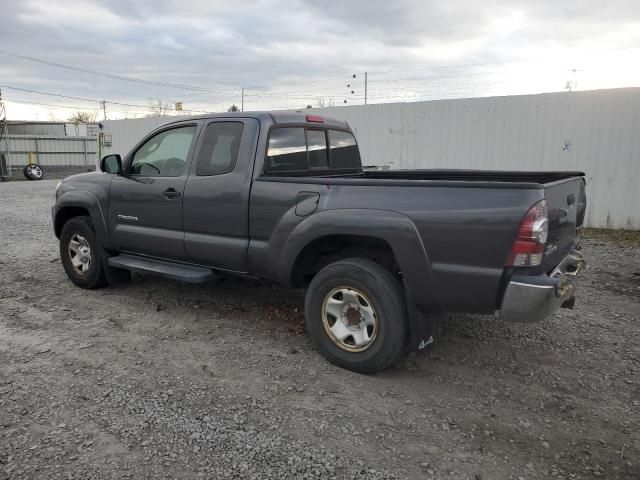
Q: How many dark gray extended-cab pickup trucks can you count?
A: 1